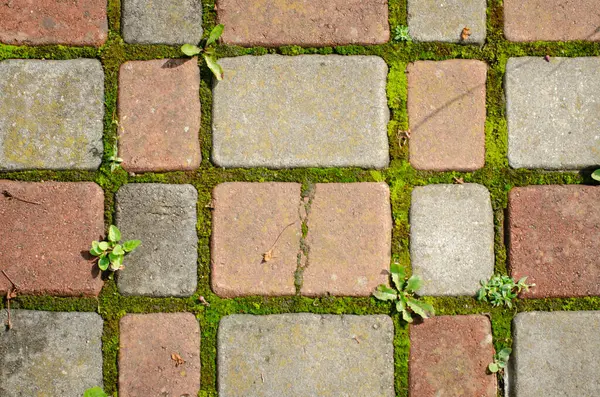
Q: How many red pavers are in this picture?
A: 10